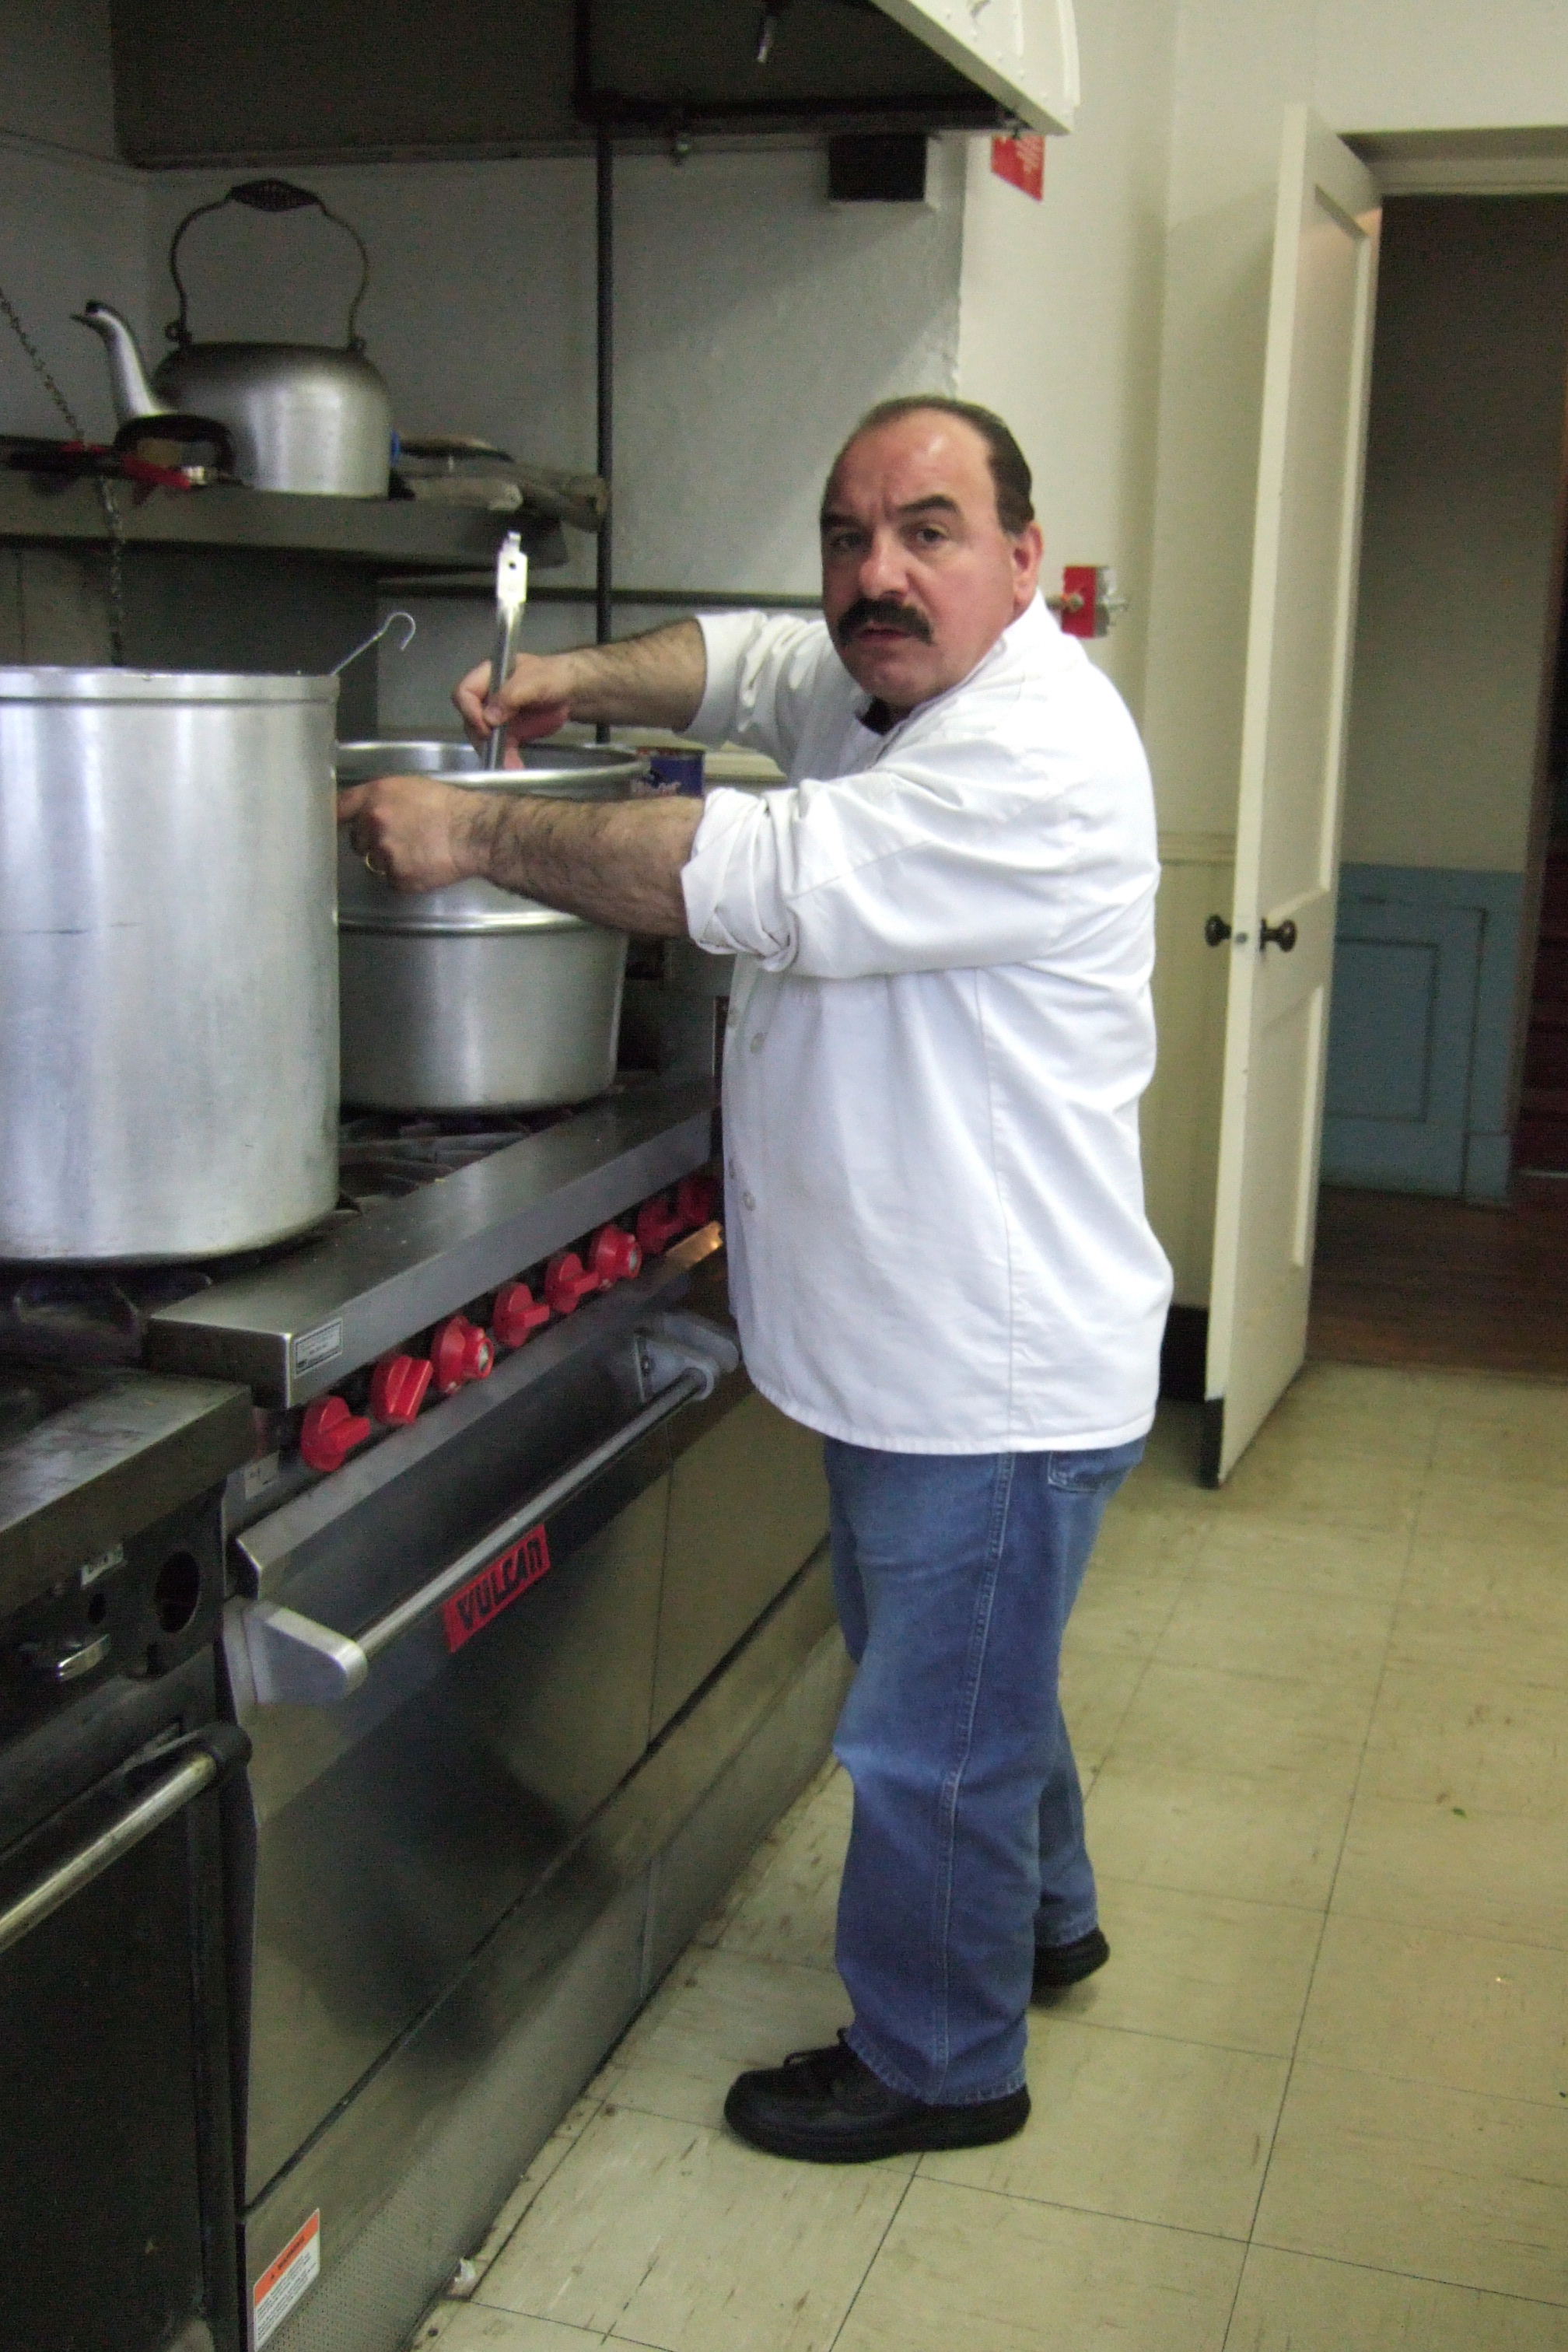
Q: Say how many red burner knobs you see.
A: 8